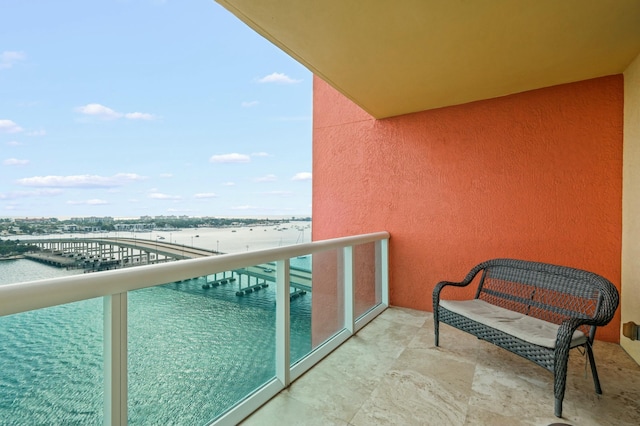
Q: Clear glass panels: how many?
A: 4